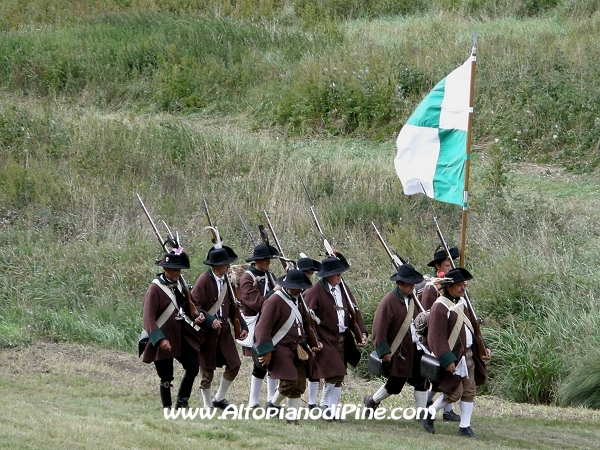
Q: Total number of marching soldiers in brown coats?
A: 9